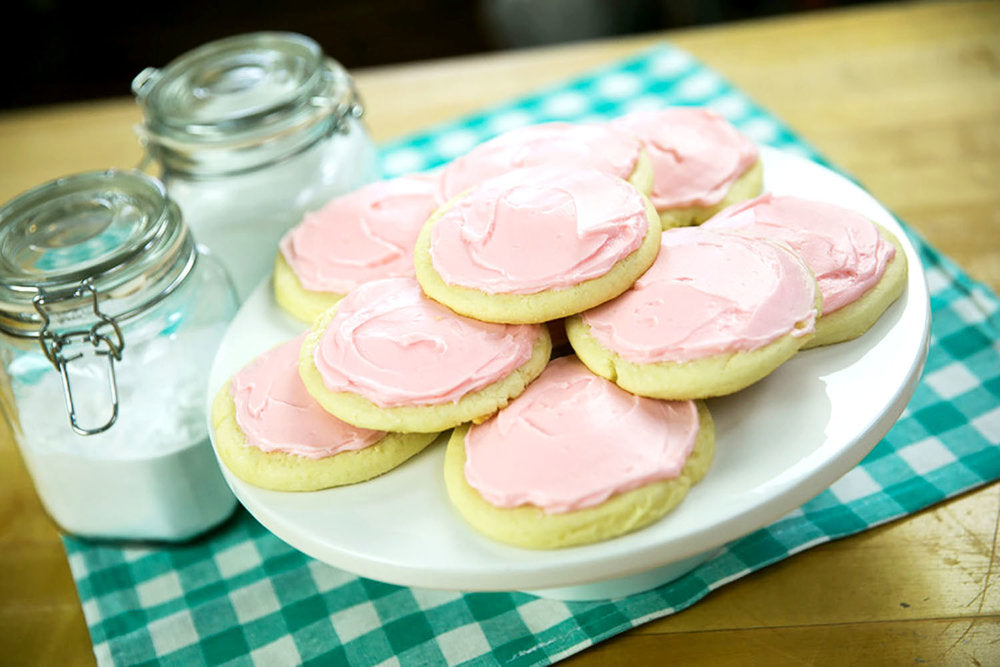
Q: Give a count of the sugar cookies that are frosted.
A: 9